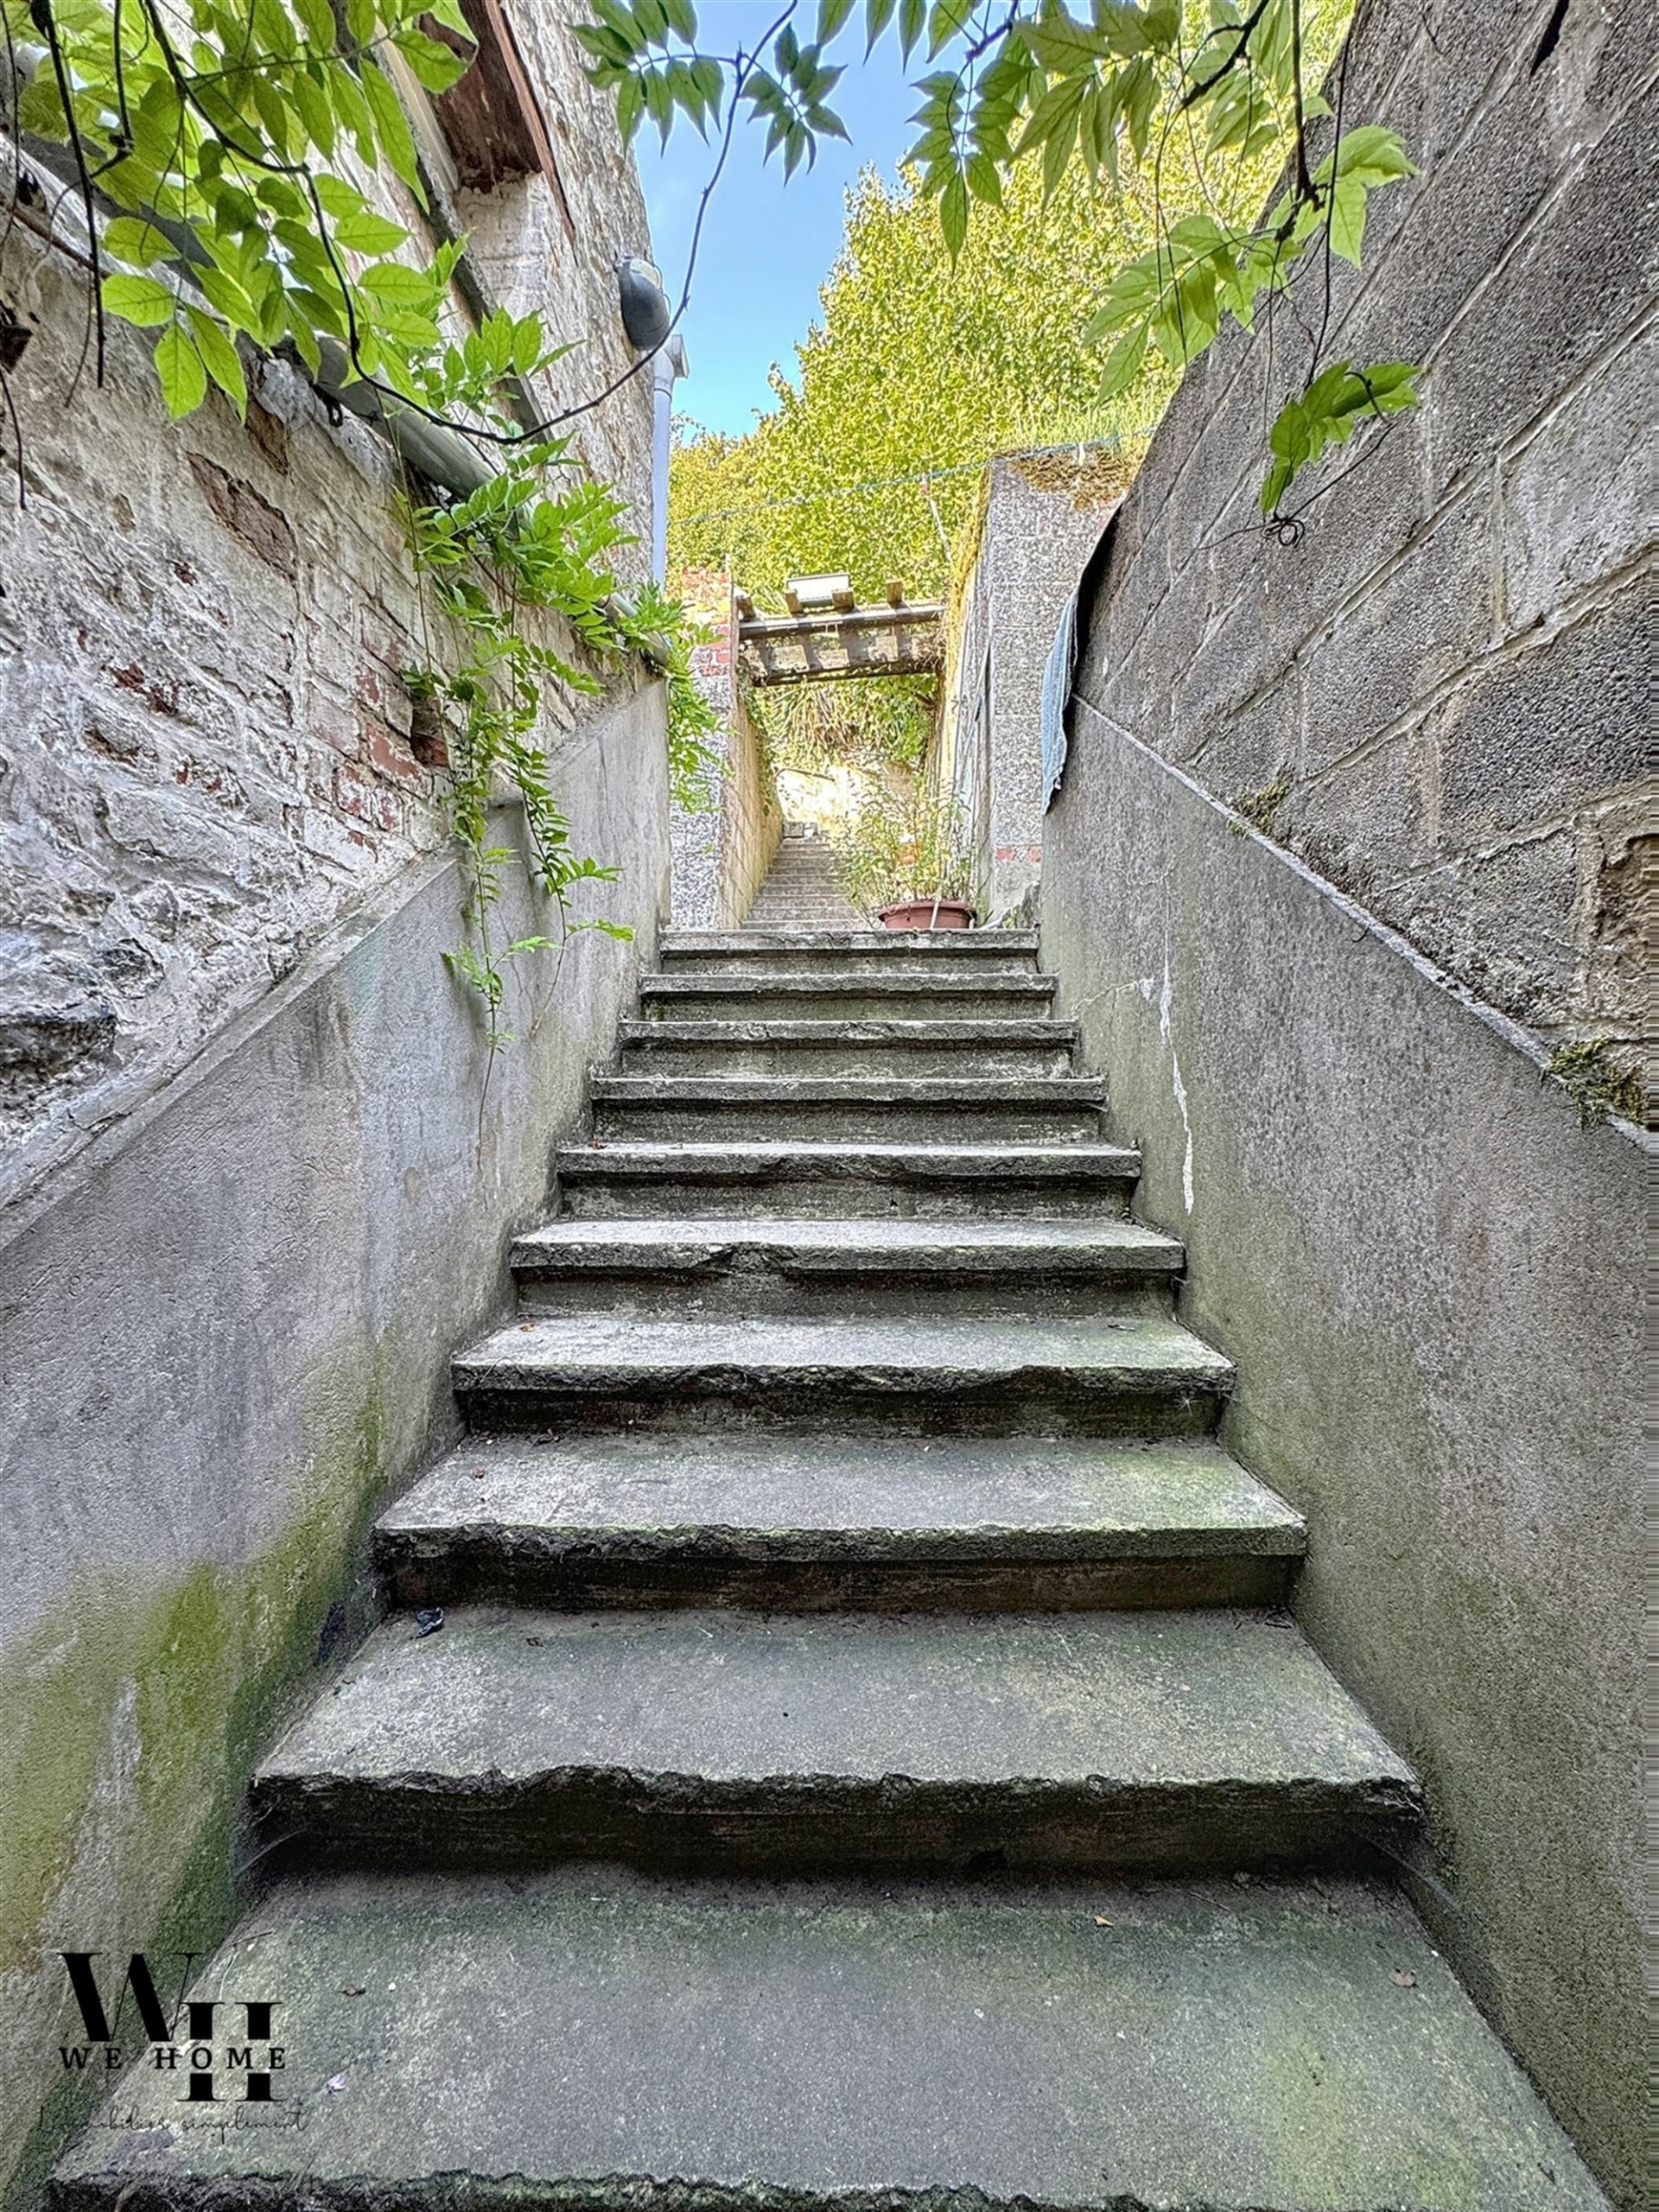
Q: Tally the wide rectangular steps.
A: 10